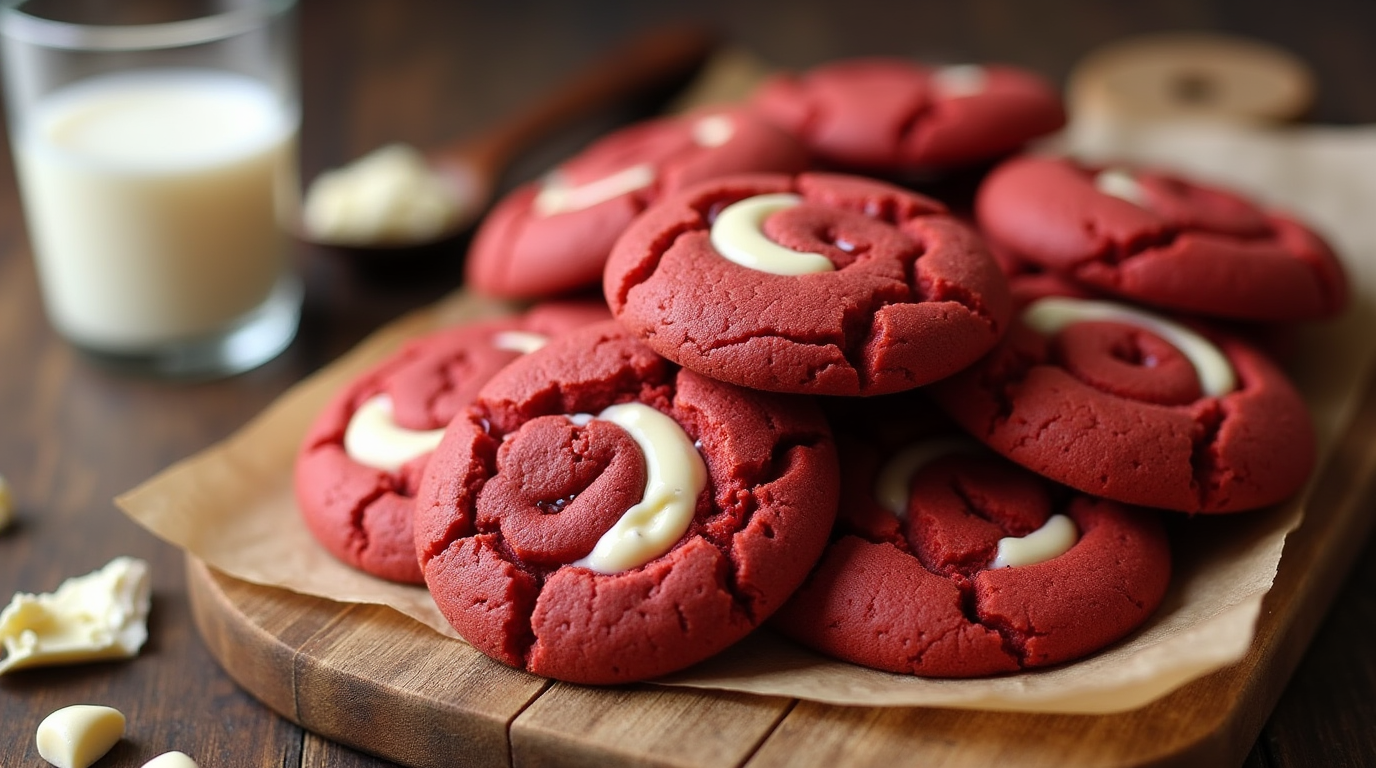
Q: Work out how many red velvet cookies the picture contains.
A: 8